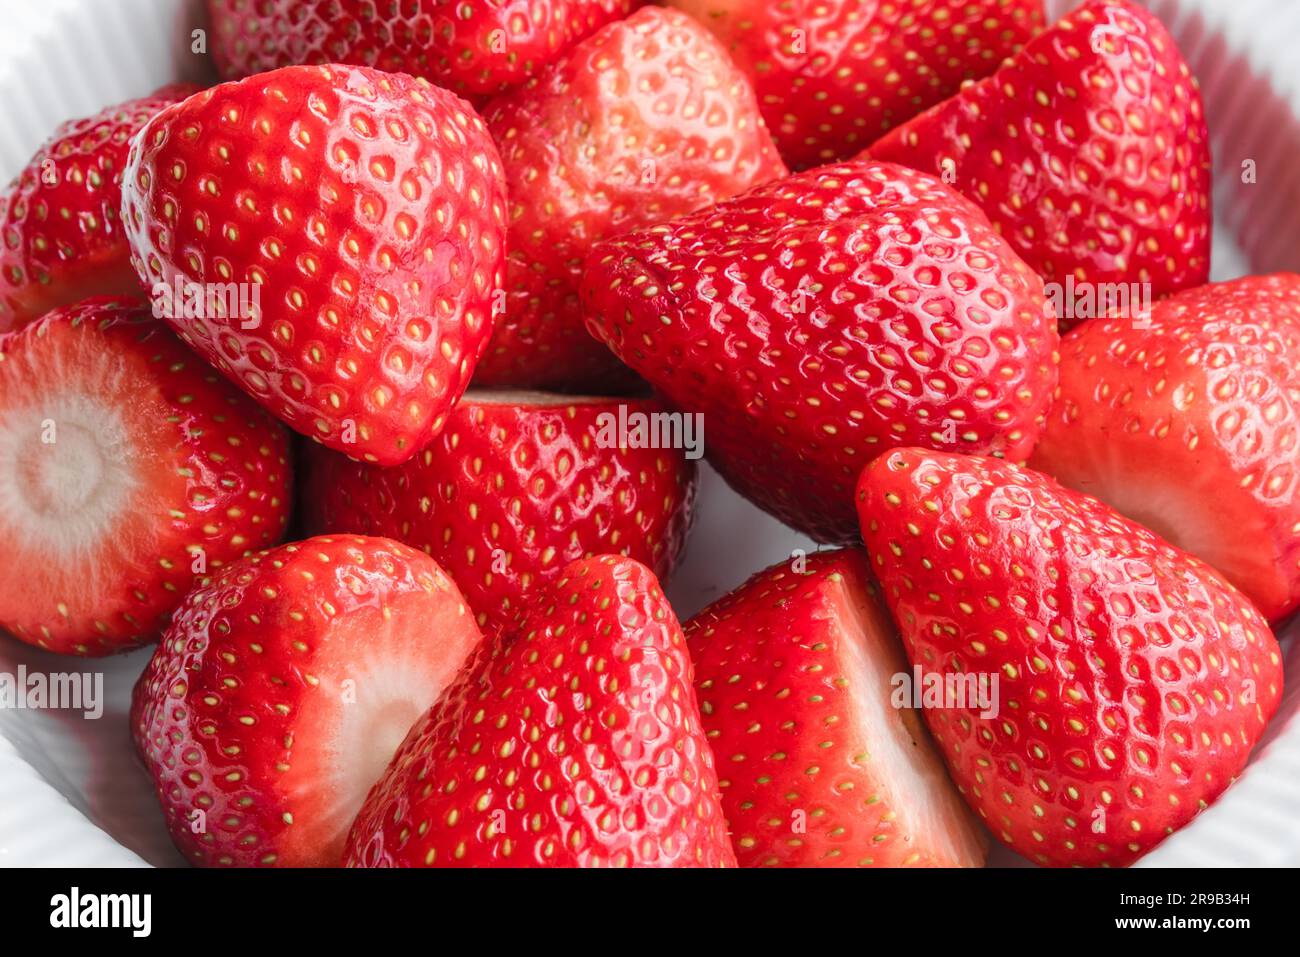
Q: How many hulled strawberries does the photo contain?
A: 14